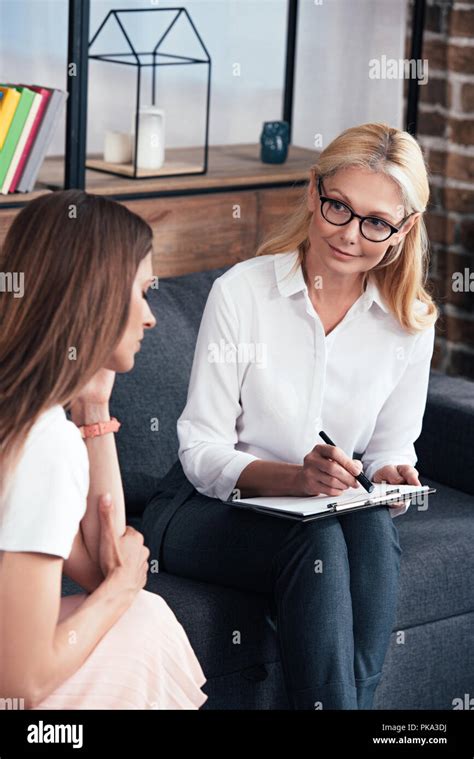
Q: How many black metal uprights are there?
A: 3